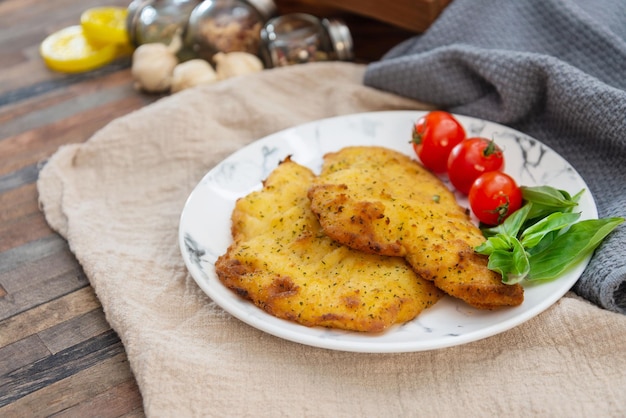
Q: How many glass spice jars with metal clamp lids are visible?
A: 3